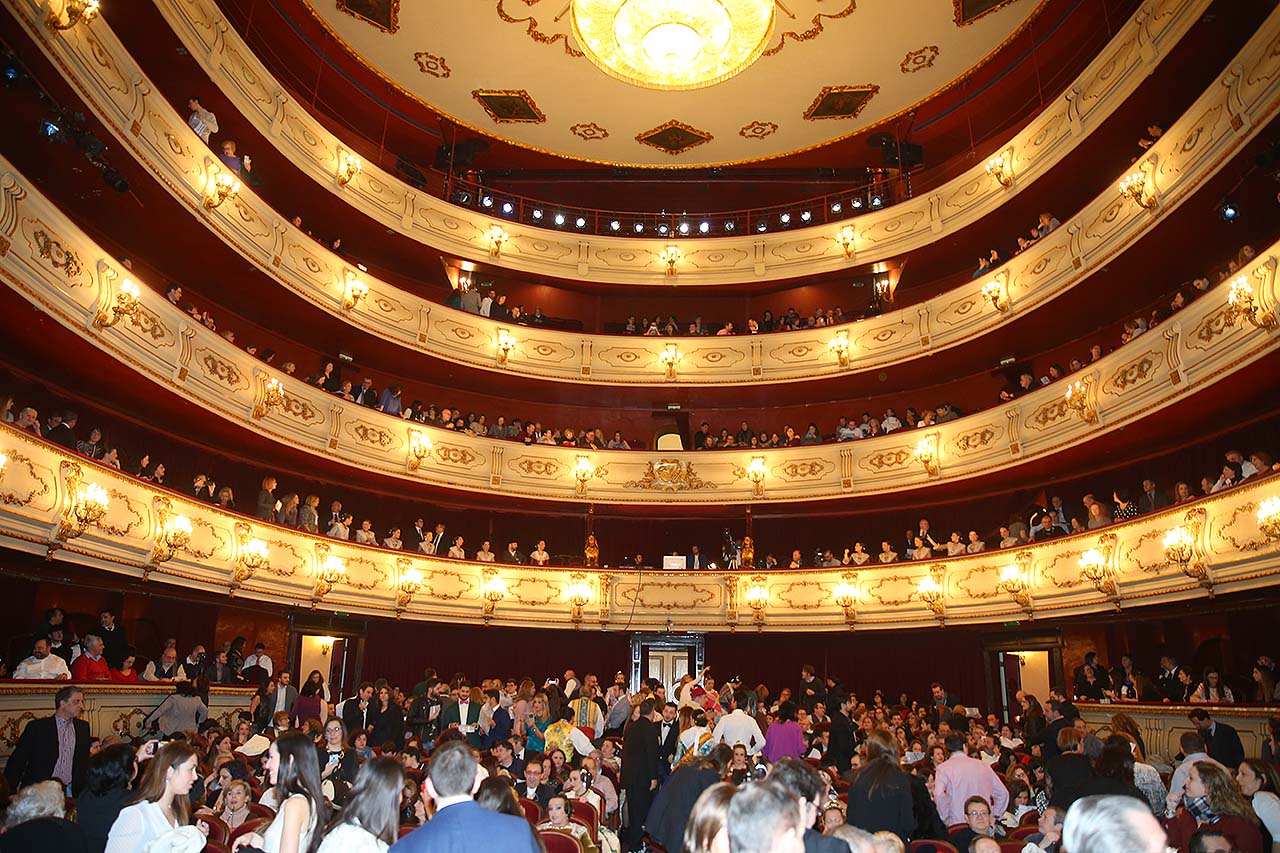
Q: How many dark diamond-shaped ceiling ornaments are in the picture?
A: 5